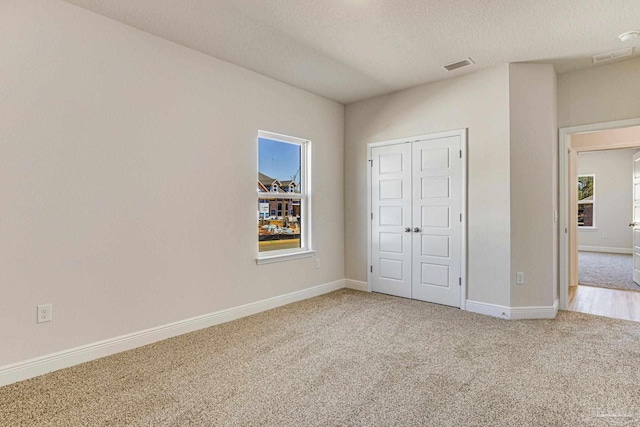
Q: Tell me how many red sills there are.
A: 0